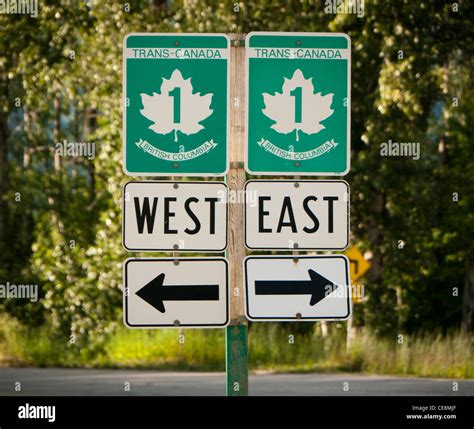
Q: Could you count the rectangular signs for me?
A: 6